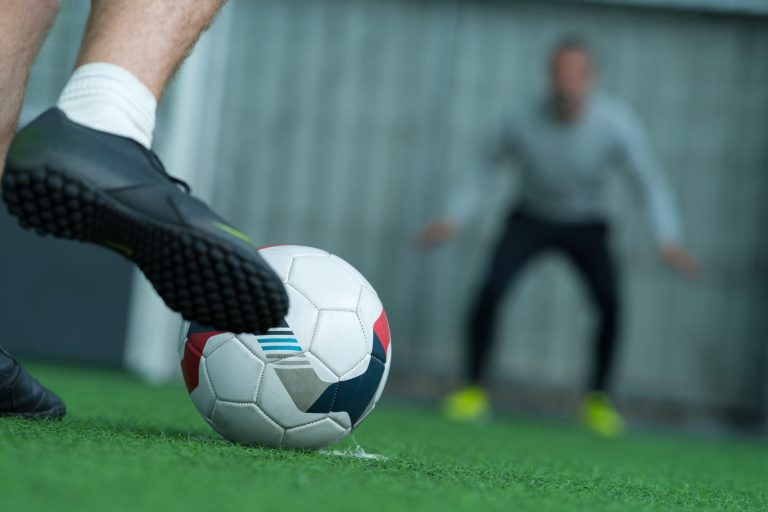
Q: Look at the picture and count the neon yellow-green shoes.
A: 2